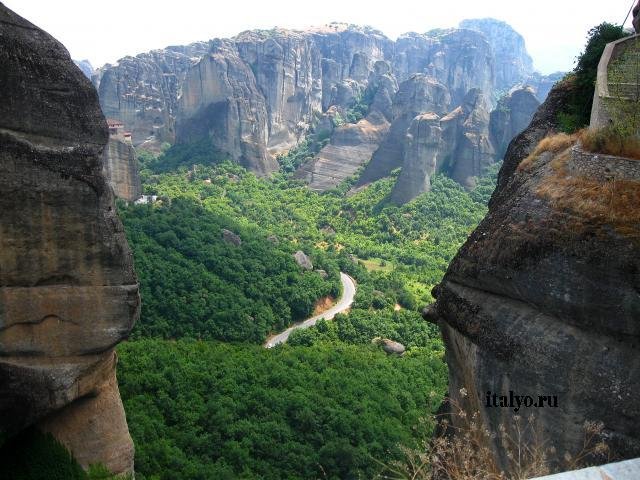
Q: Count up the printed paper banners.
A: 0